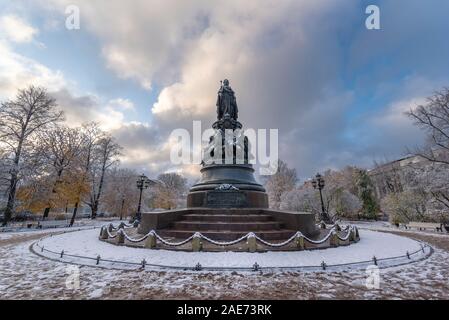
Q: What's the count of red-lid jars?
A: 0